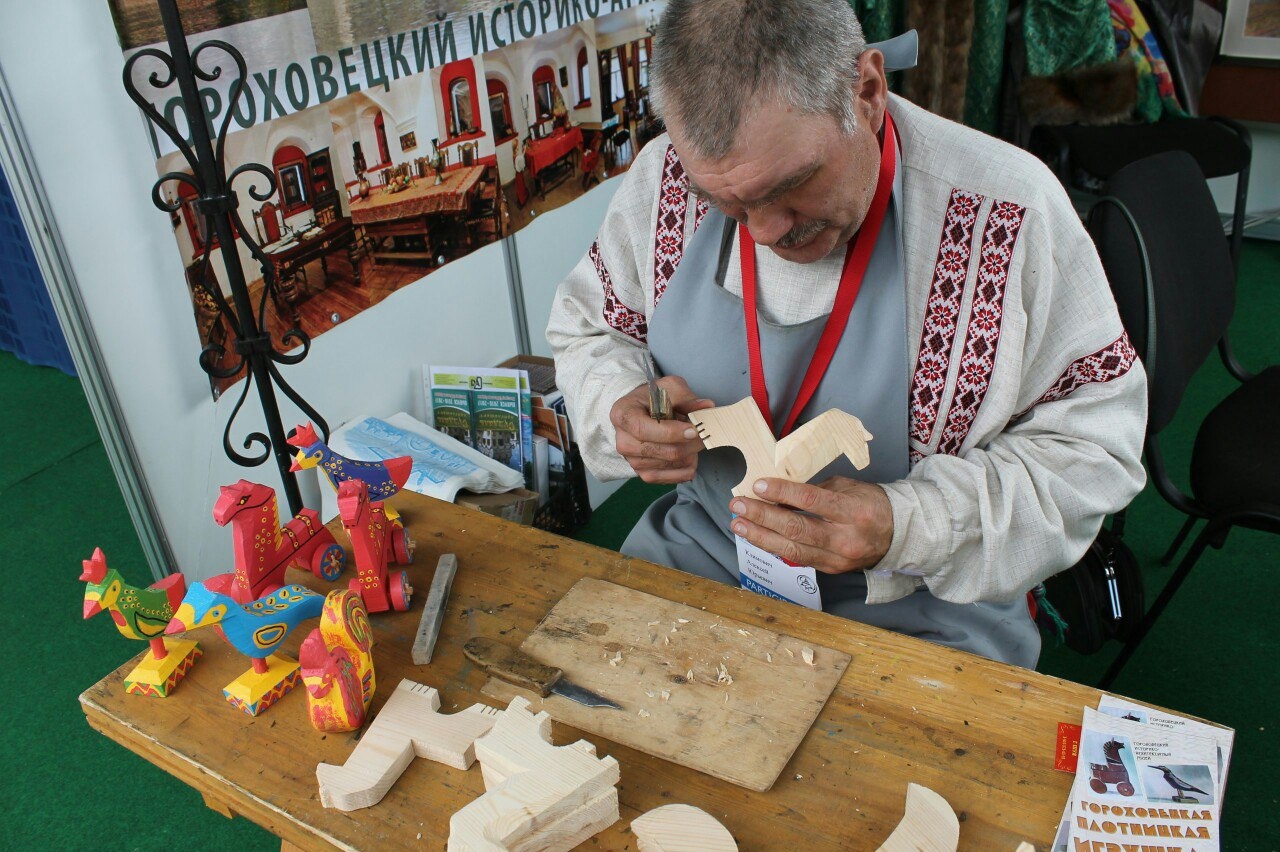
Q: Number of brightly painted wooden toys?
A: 6